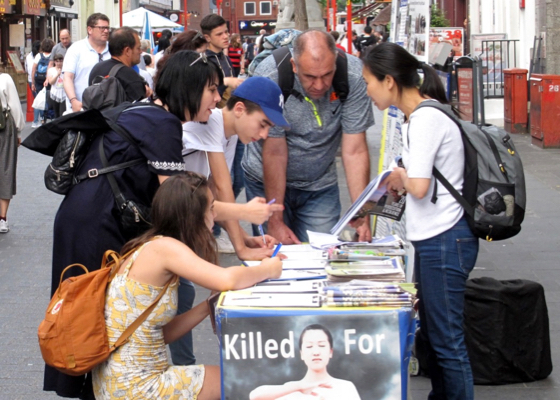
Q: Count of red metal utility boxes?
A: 2